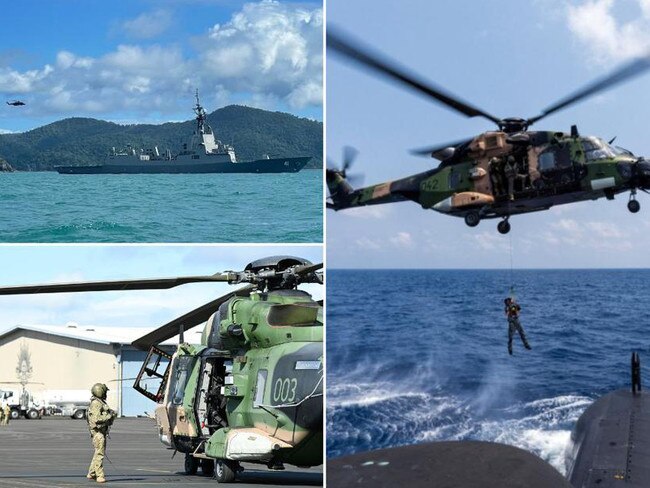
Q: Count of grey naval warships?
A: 1